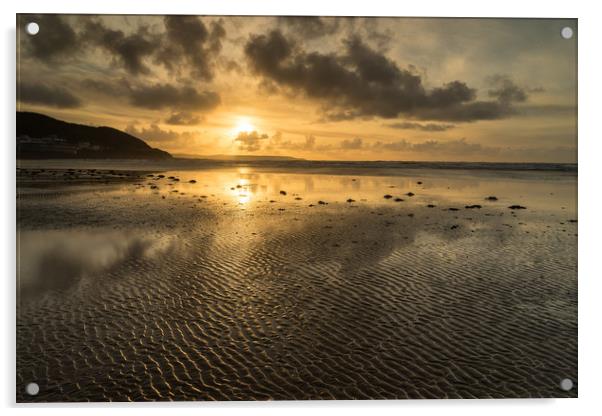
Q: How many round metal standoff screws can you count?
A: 4